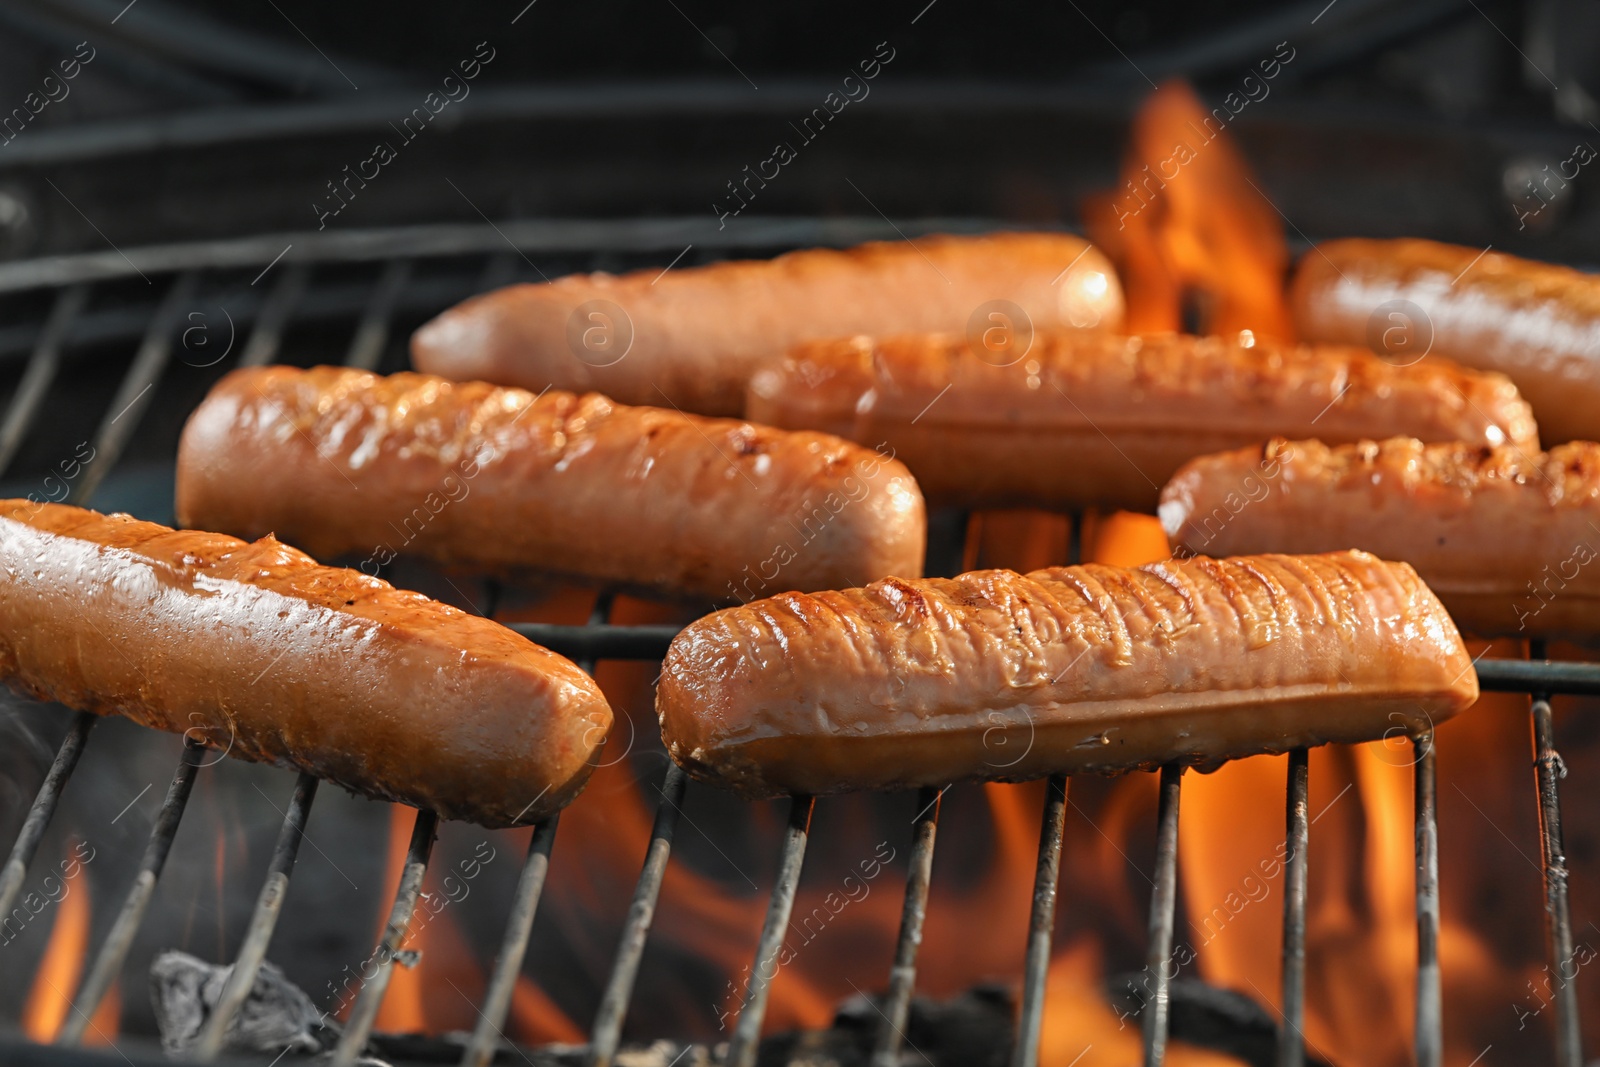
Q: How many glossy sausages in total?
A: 7